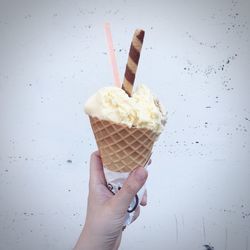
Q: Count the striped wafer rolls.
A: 1